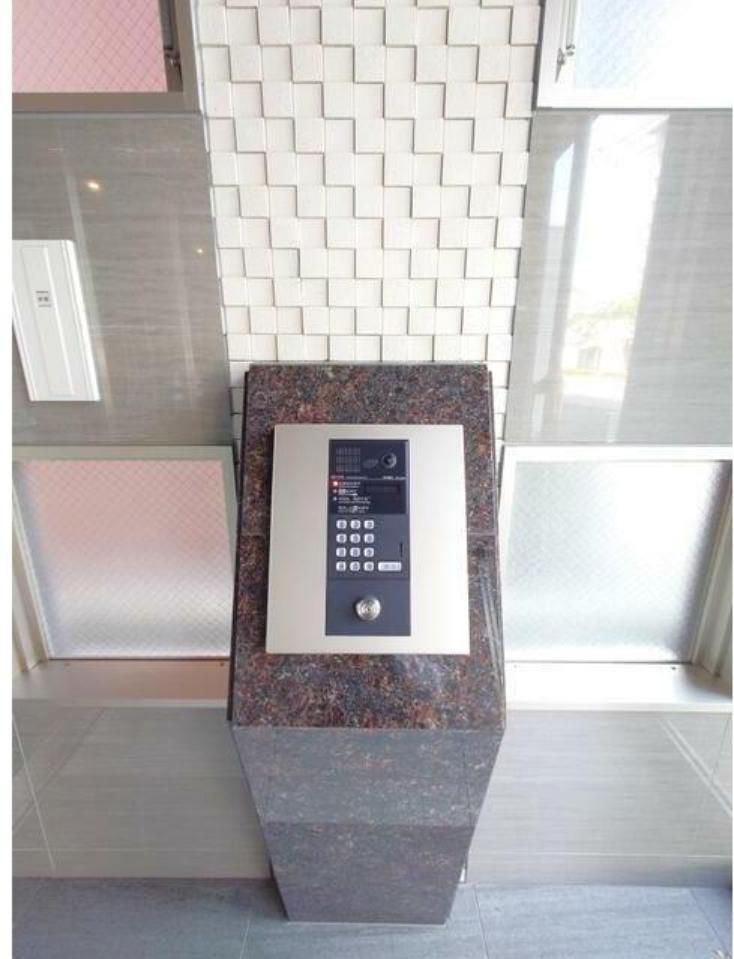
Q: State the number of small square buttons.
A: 12